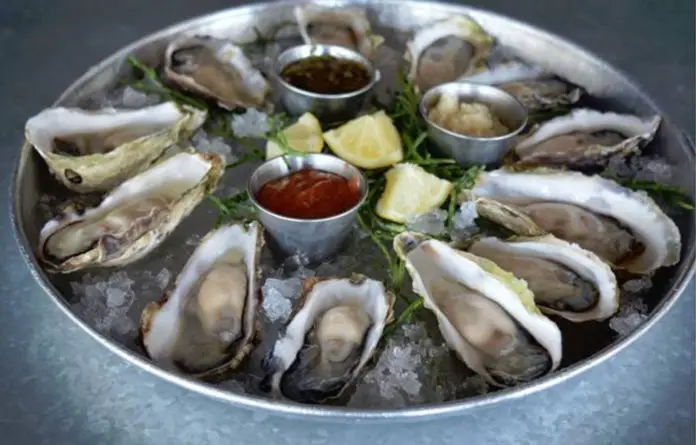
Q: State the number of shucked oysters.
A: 12